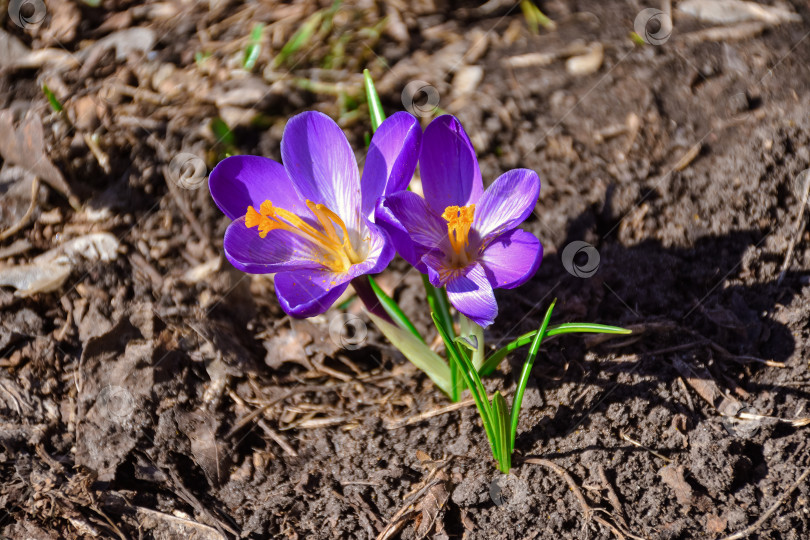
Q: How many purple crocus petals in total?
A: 12